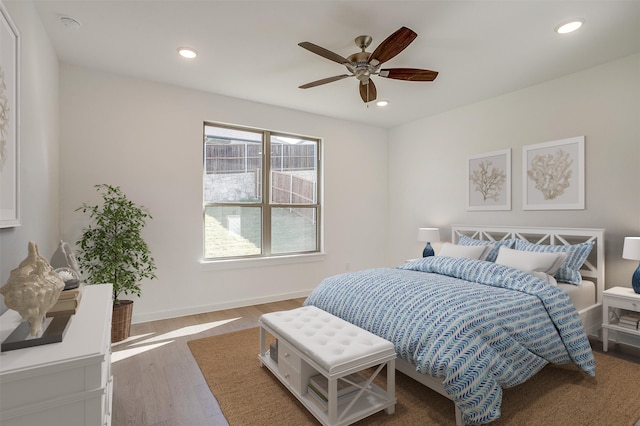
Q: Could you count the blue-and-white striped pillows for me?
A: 2